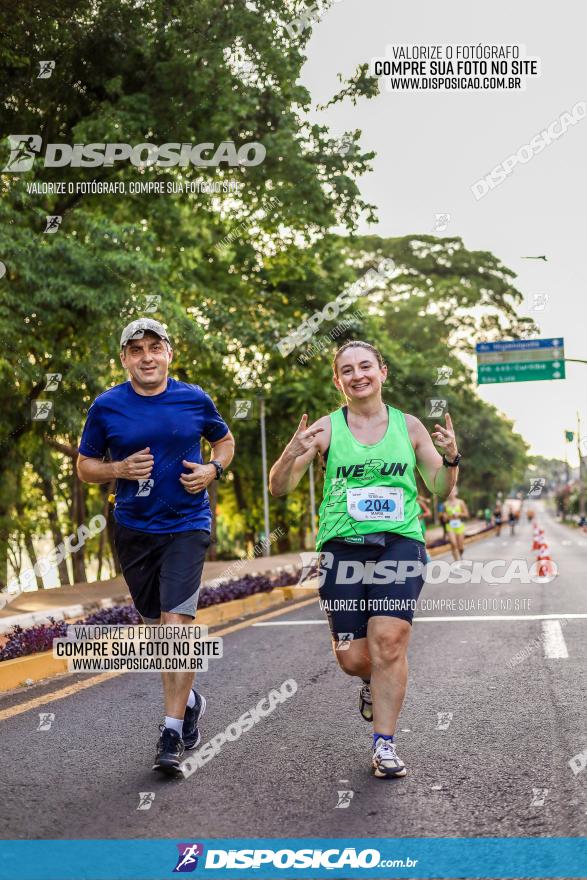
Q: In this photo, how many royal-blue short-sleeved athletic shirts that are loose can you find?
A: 1